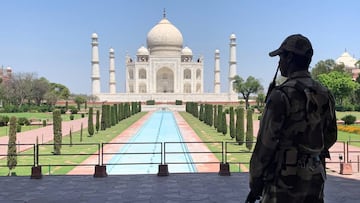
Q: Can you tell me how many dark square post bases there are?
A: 4